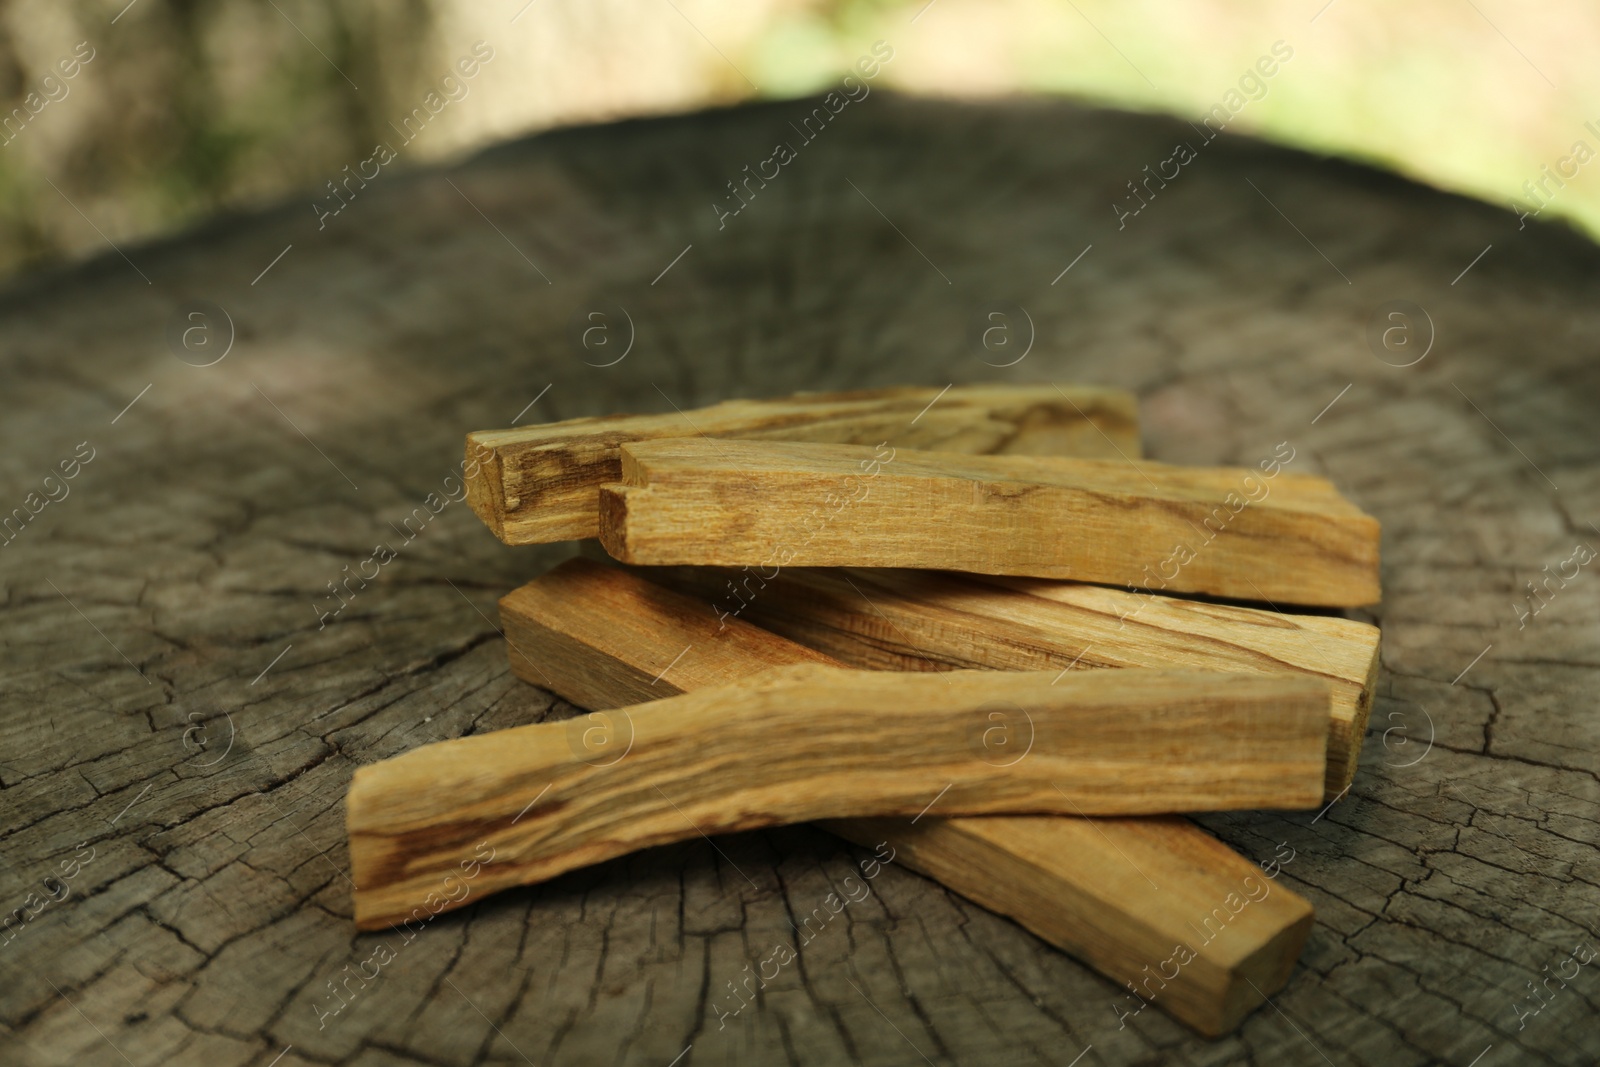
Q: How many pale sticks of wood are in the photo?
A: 5